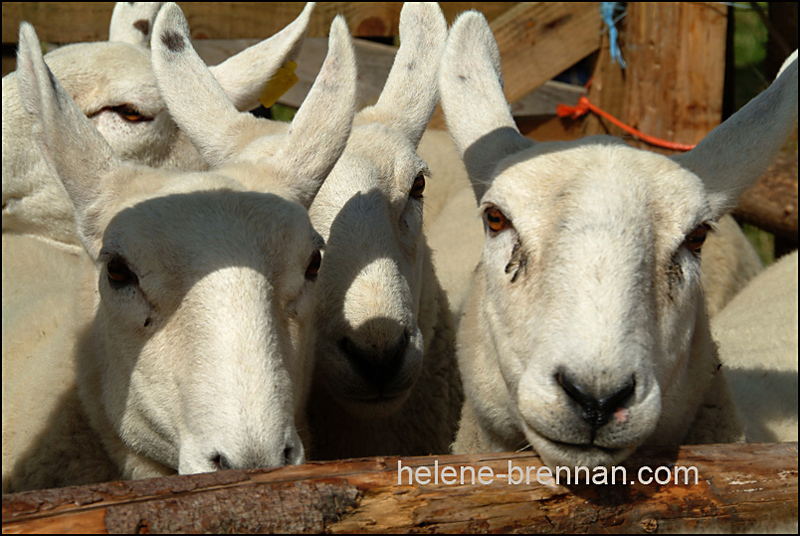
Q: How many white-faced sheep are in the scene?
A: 4